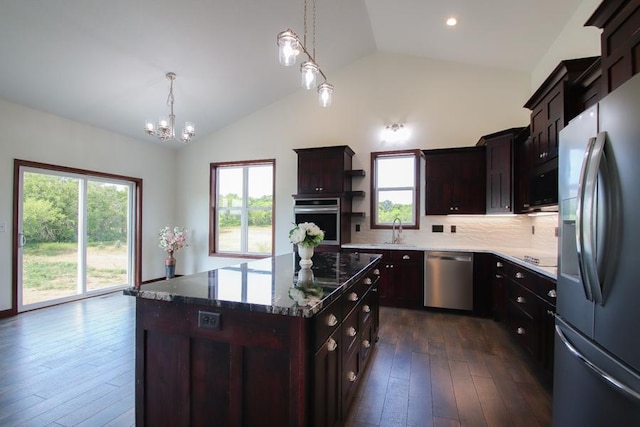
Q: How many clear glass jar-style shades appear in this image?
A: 3